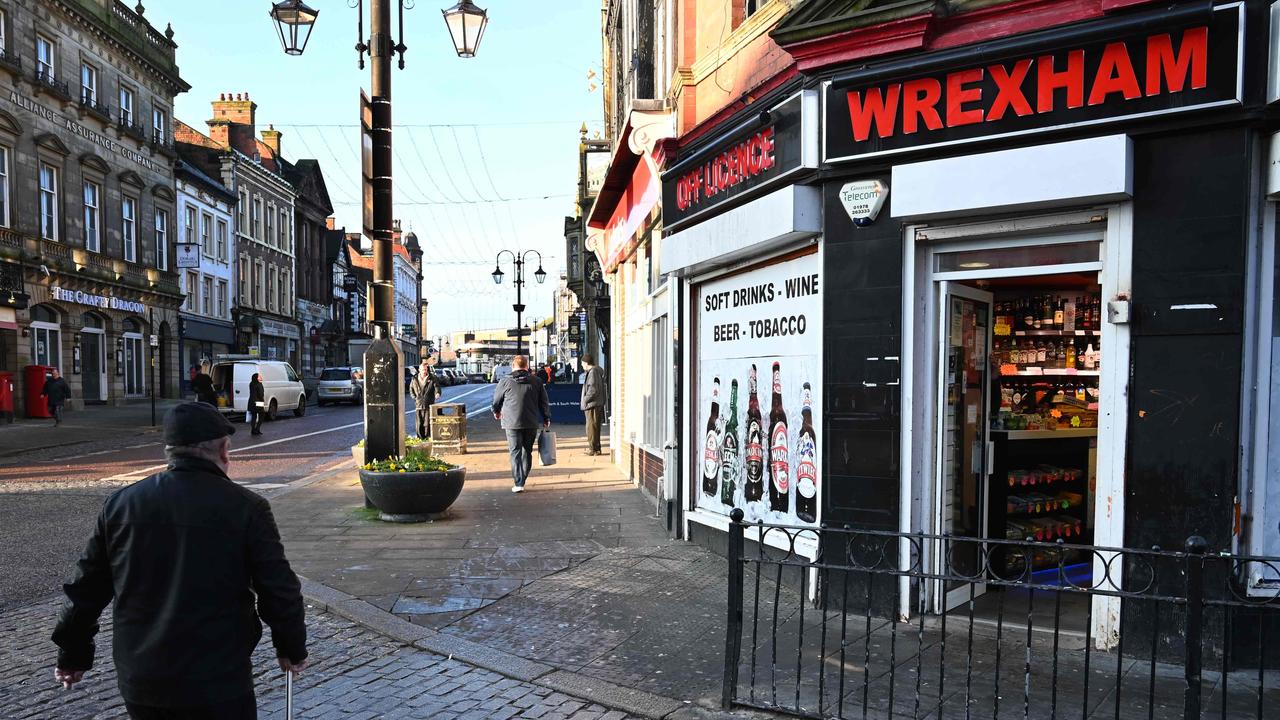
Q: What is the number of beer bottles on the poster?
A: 5